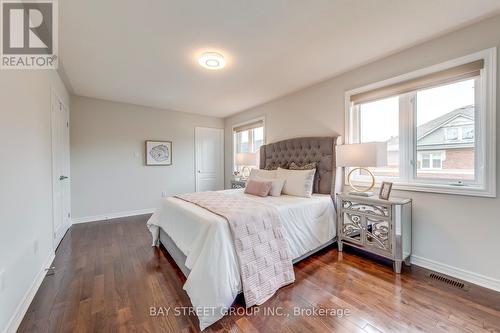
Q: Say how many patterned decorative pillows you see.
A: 2